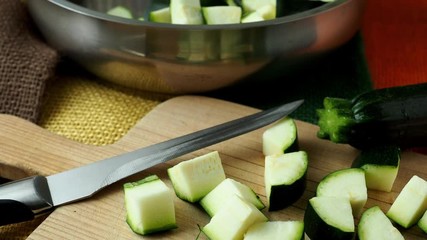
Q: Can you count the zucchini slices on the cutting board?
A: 13